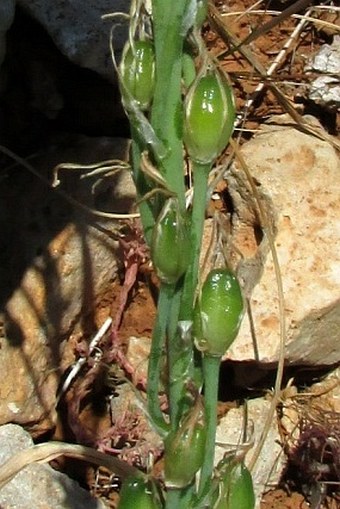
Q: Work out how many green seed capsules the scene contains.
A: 7